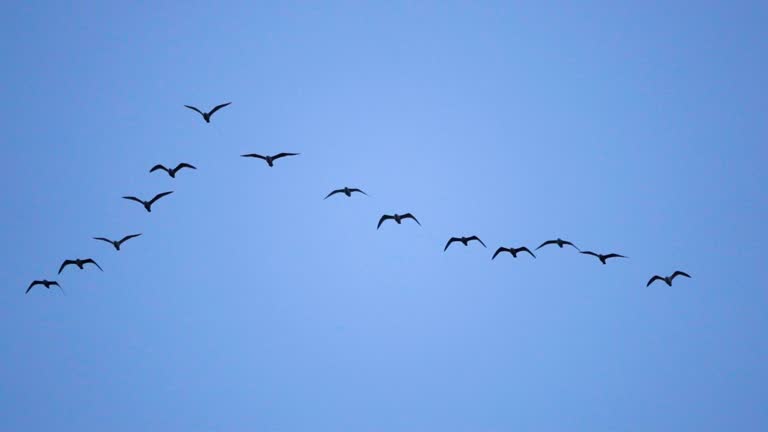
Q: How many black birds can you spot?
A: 14